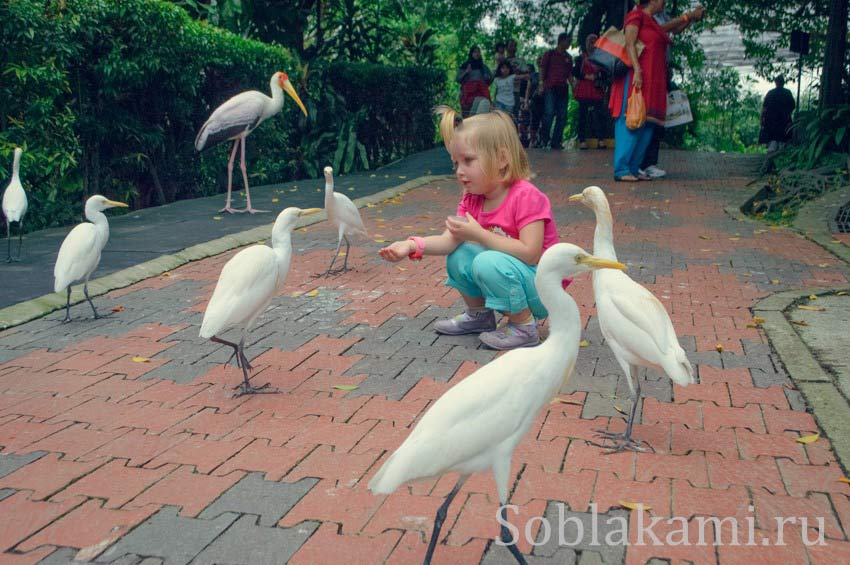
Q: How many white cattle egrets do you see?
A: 6